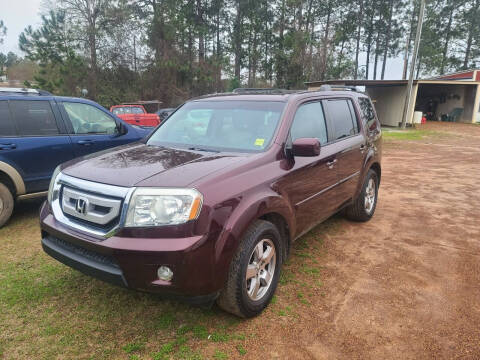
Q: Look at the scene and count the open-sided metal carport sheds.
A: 1